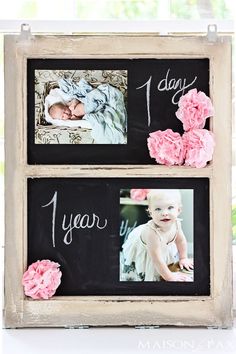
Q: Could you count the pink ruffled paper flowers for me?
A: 4